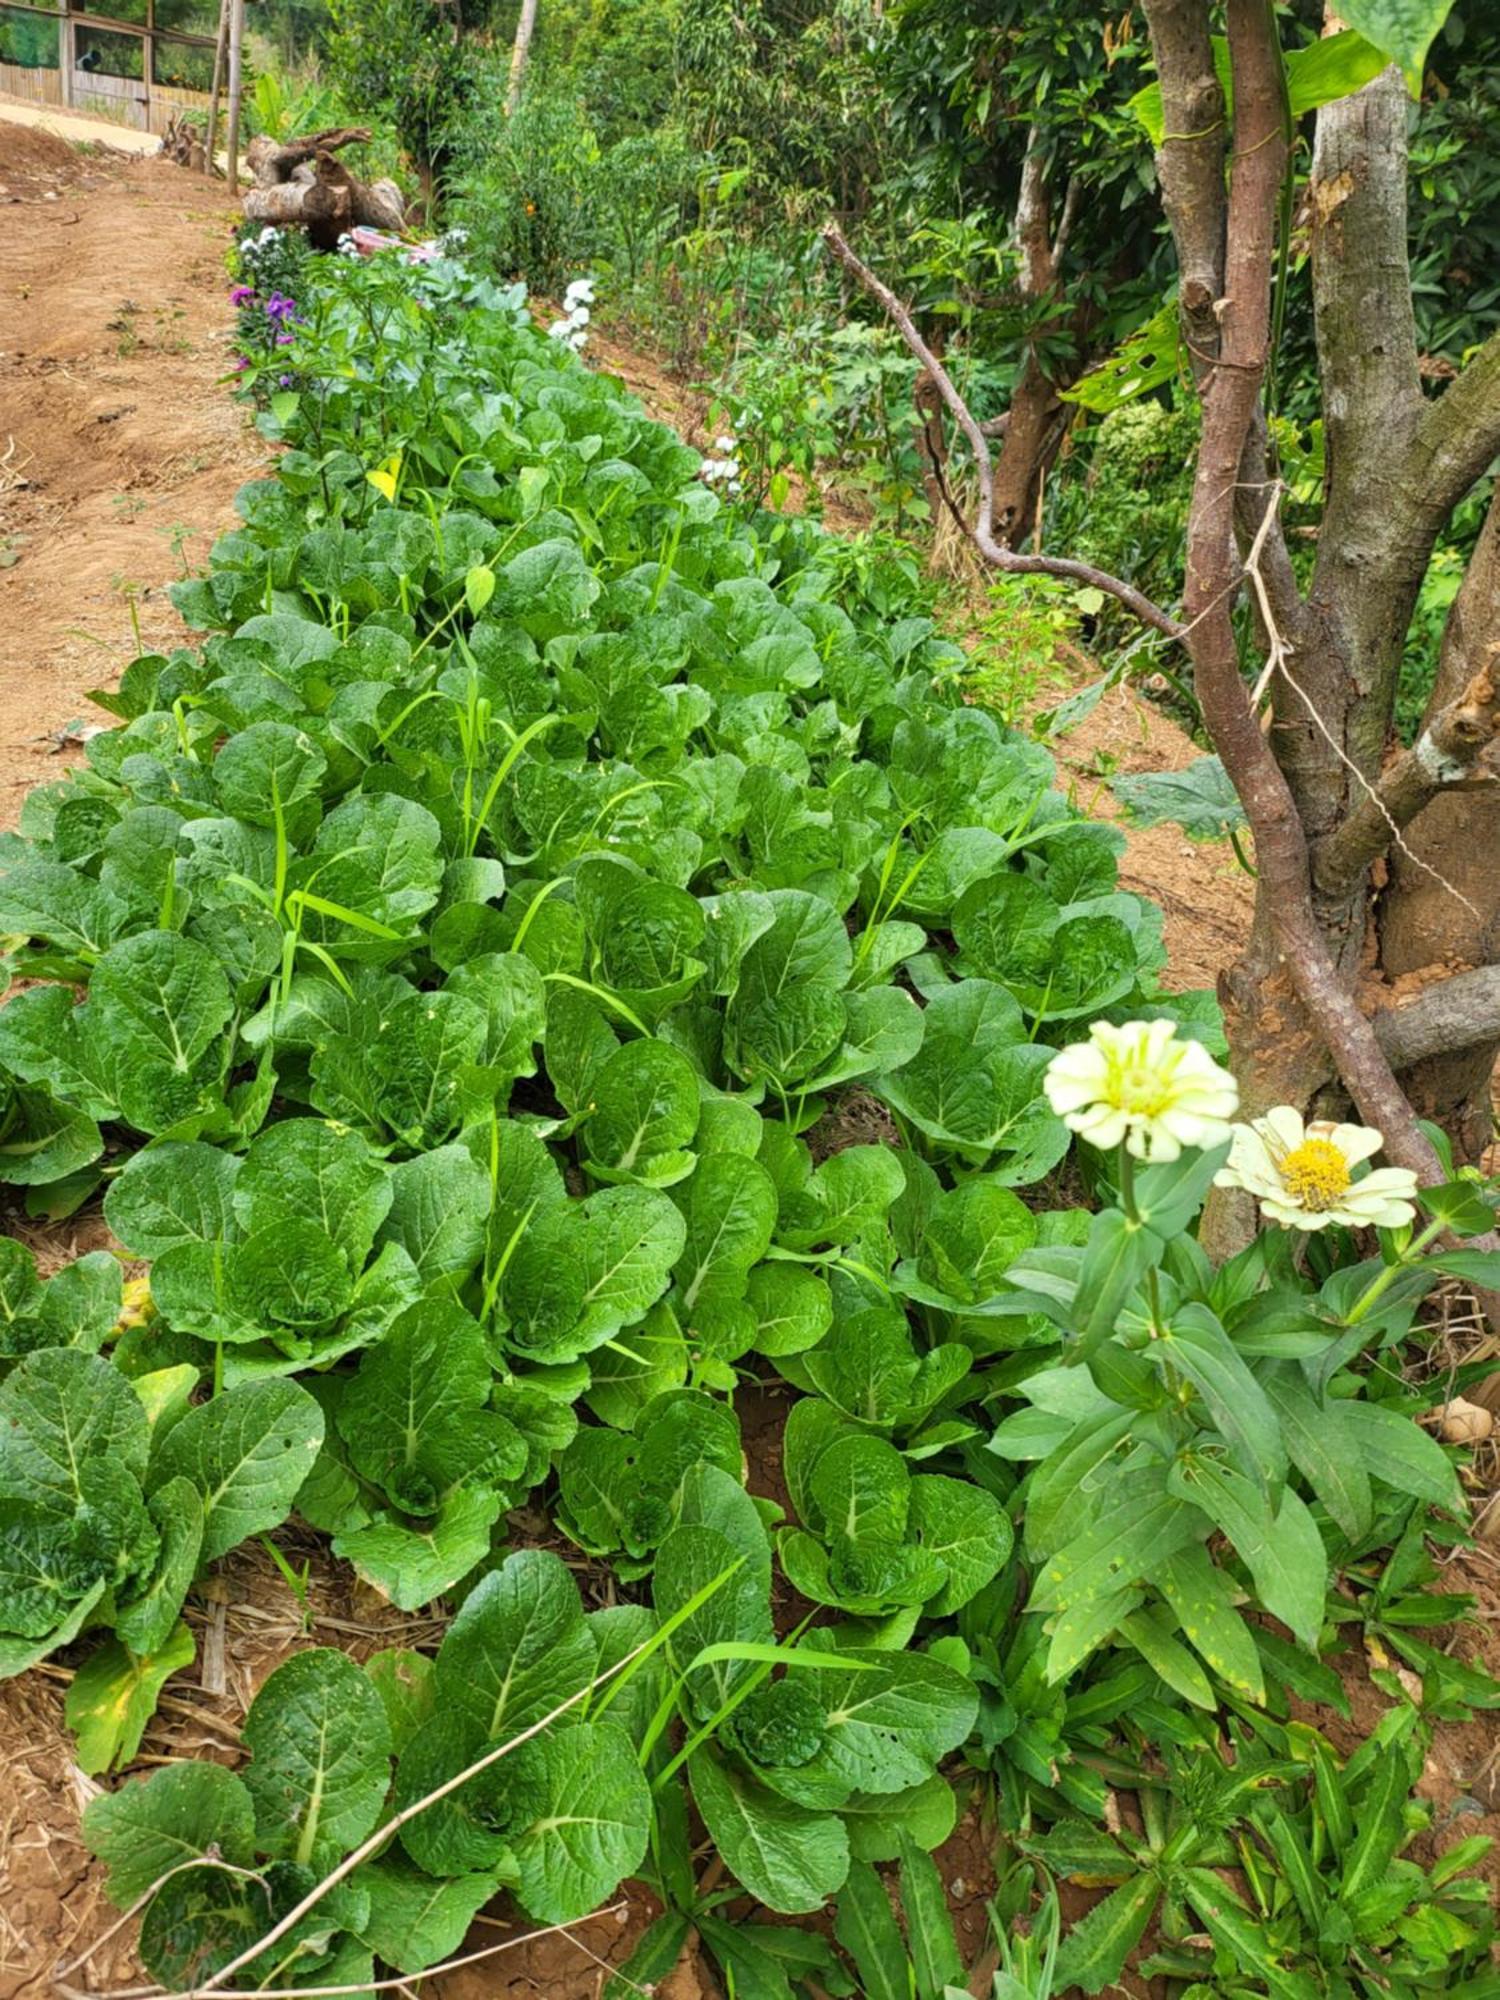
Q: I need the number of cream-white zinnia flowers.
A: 2